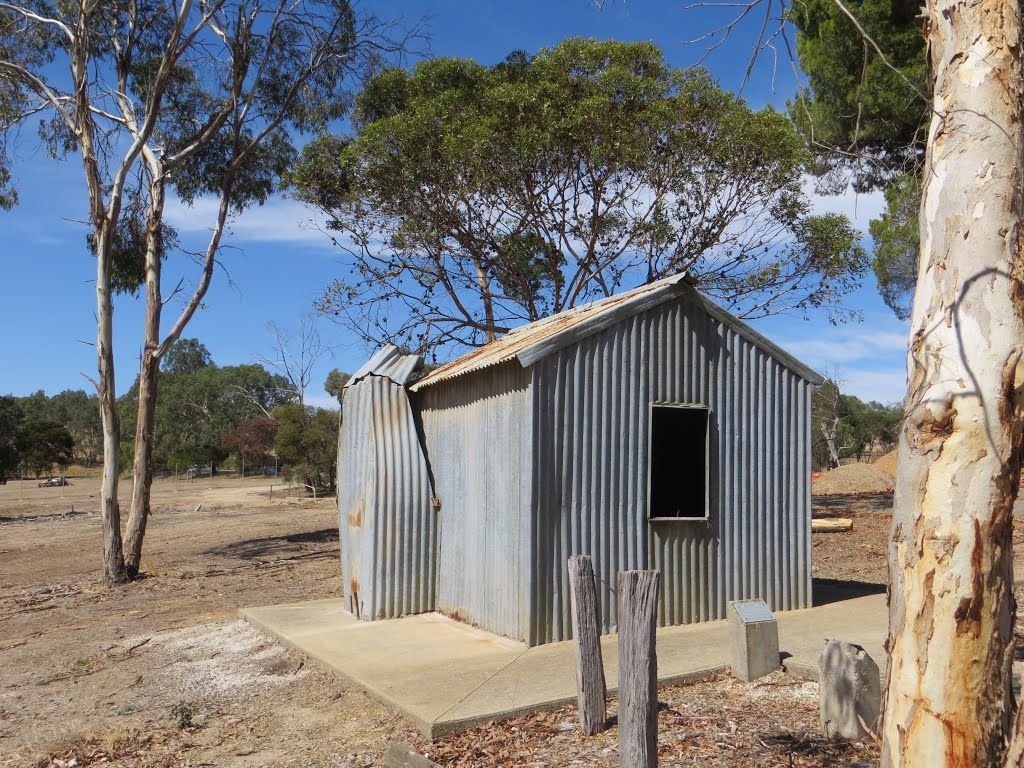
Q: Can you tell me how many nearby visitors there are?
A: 0